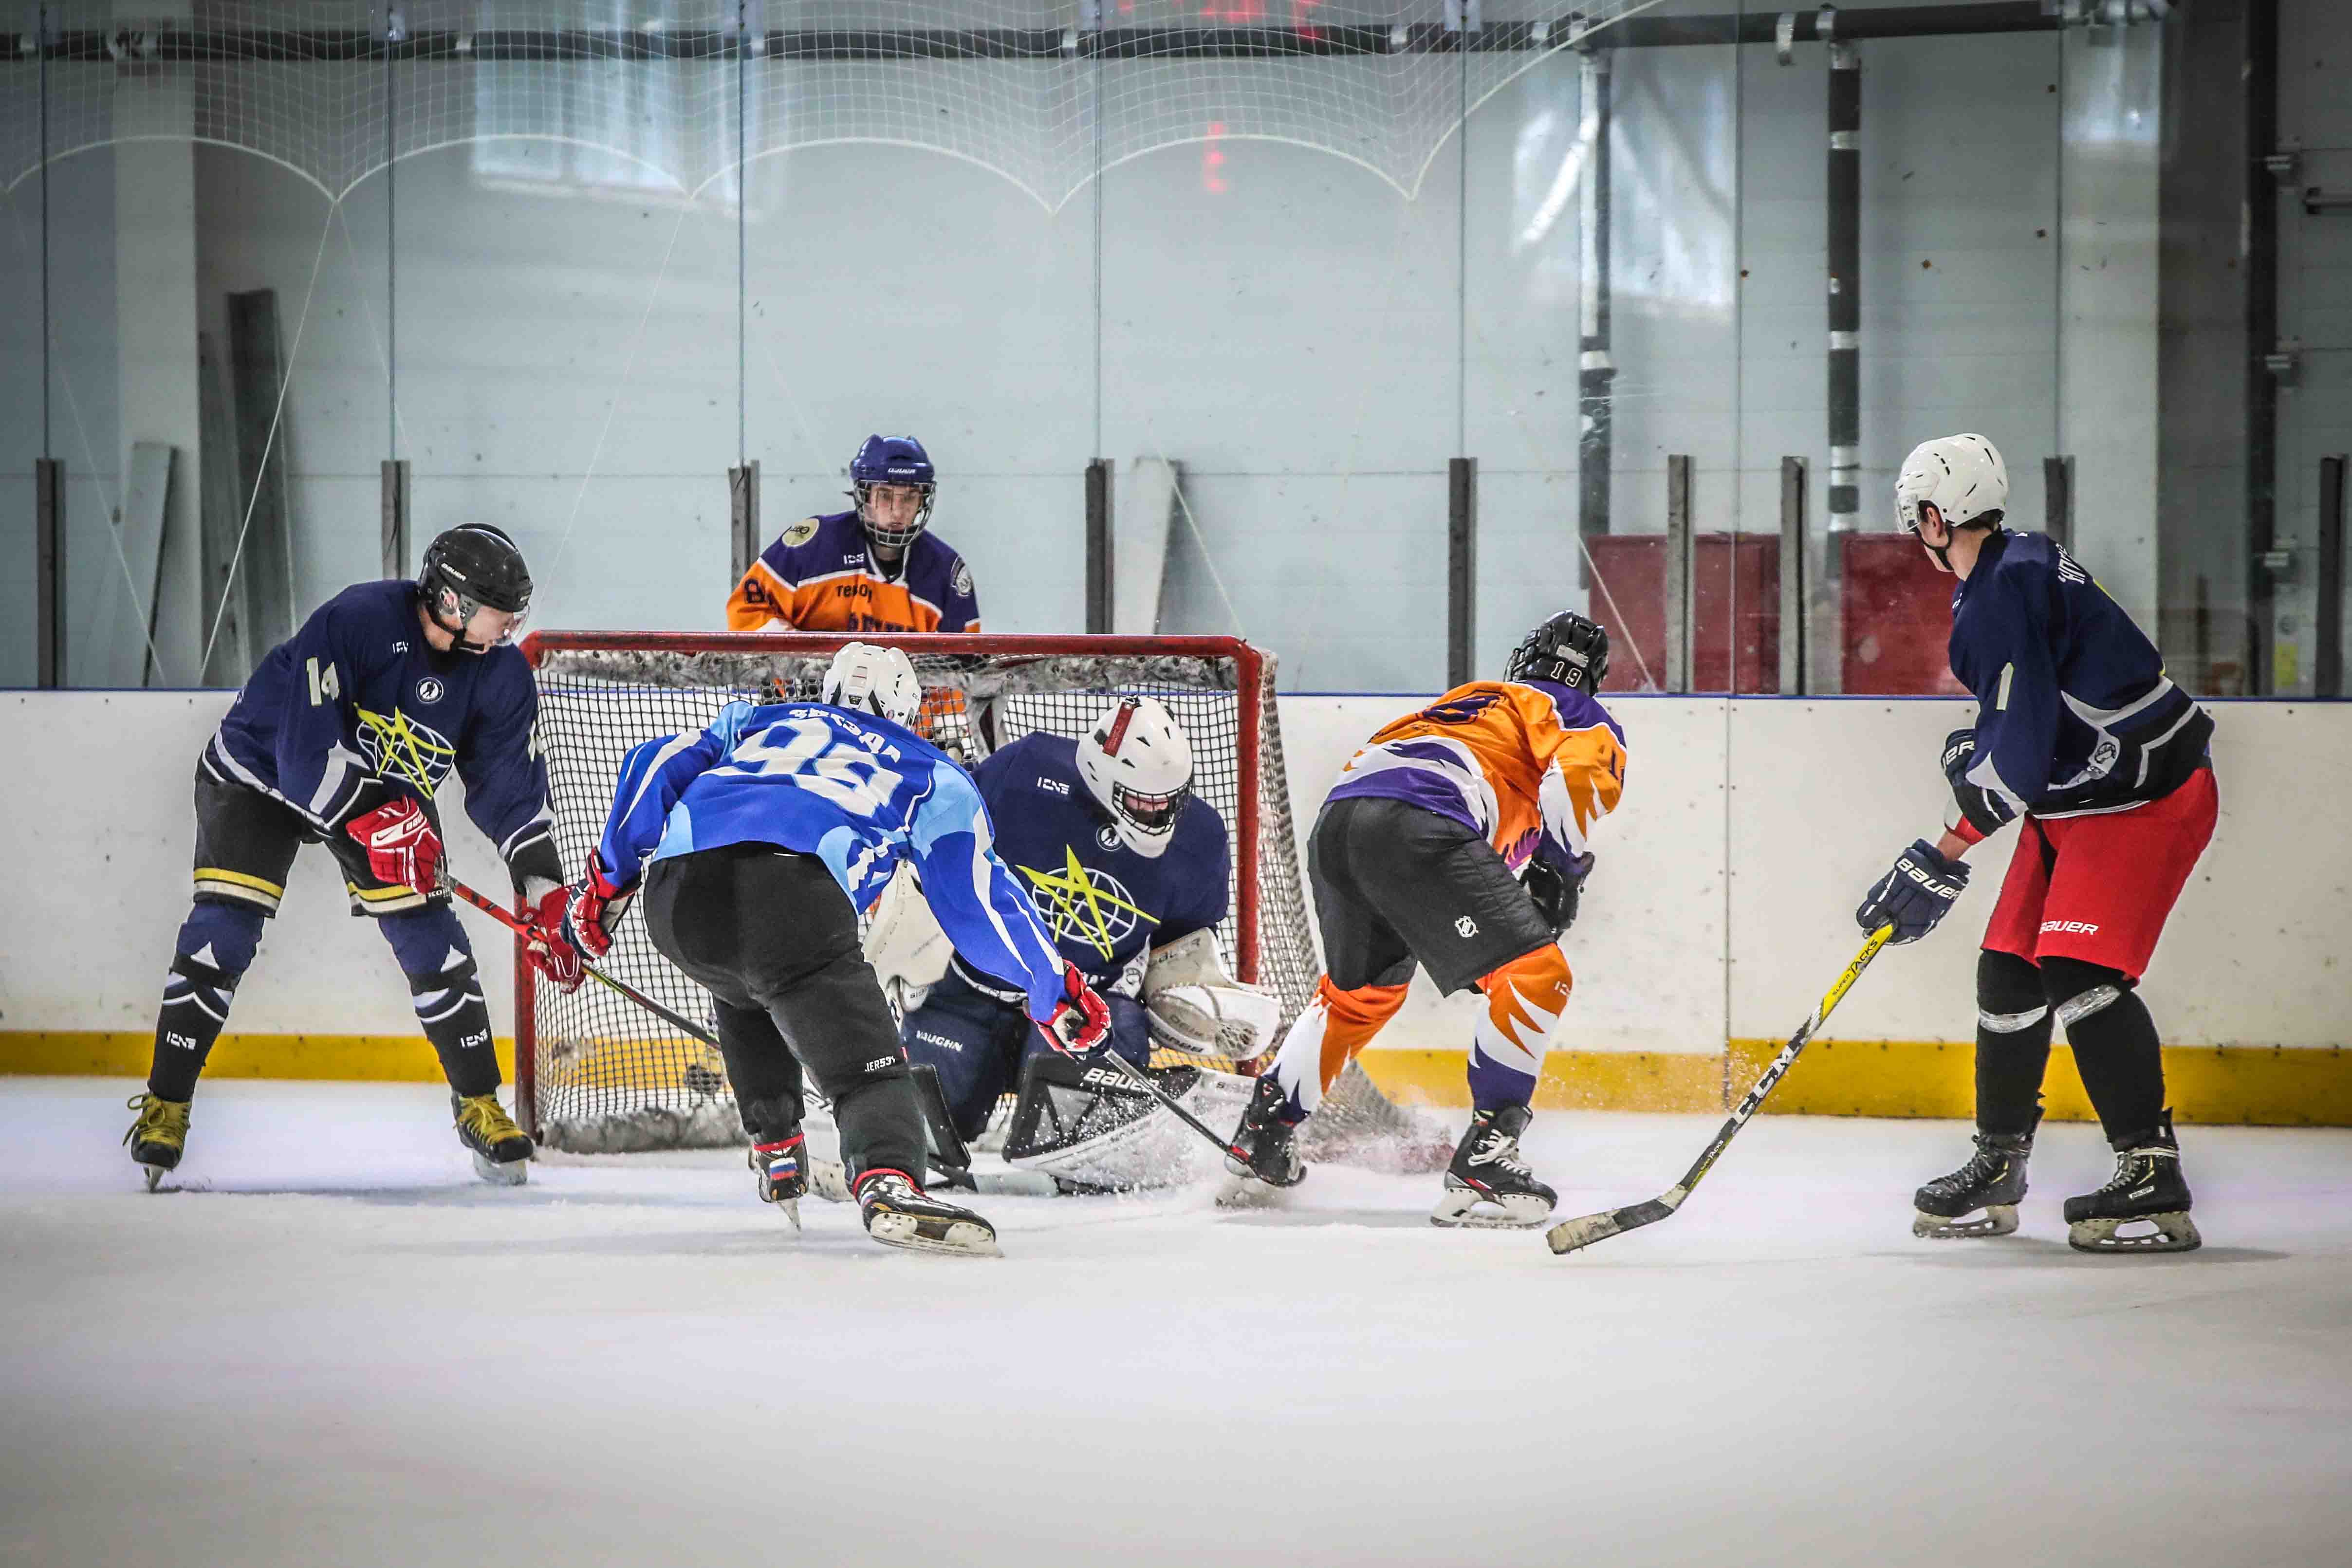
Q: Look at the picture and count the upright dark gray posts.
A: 9